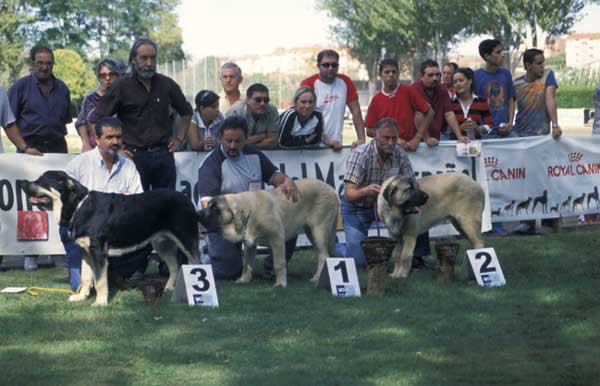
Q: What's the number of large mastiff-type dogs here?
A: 3